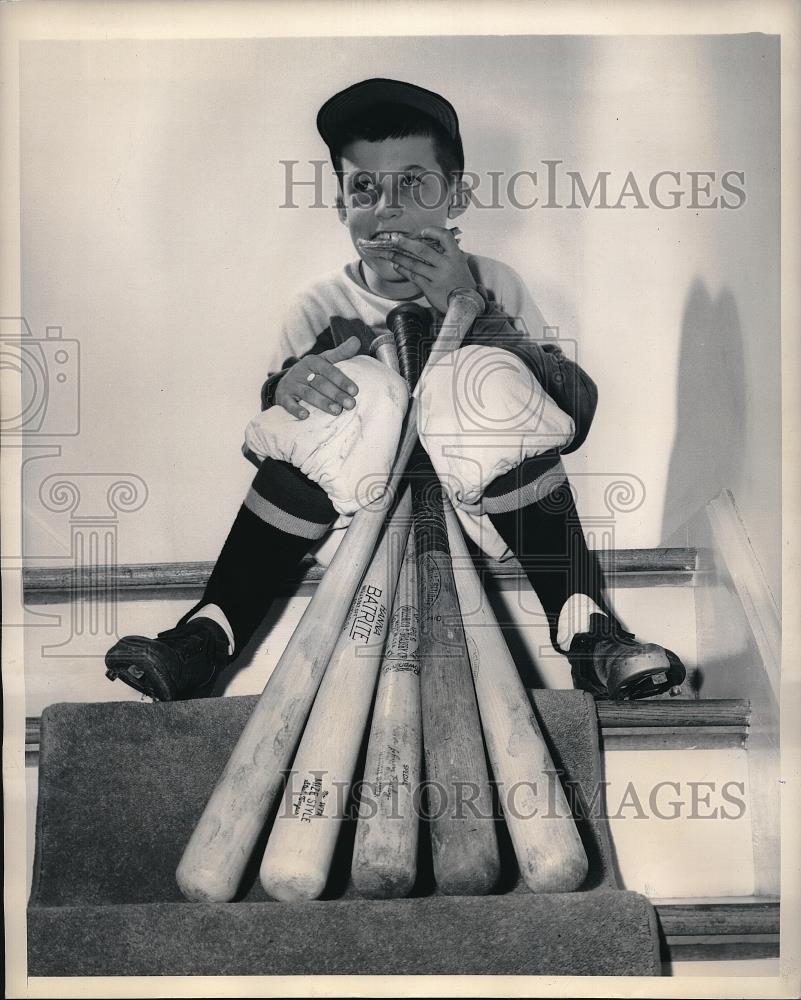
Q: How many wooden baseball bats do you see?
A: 5